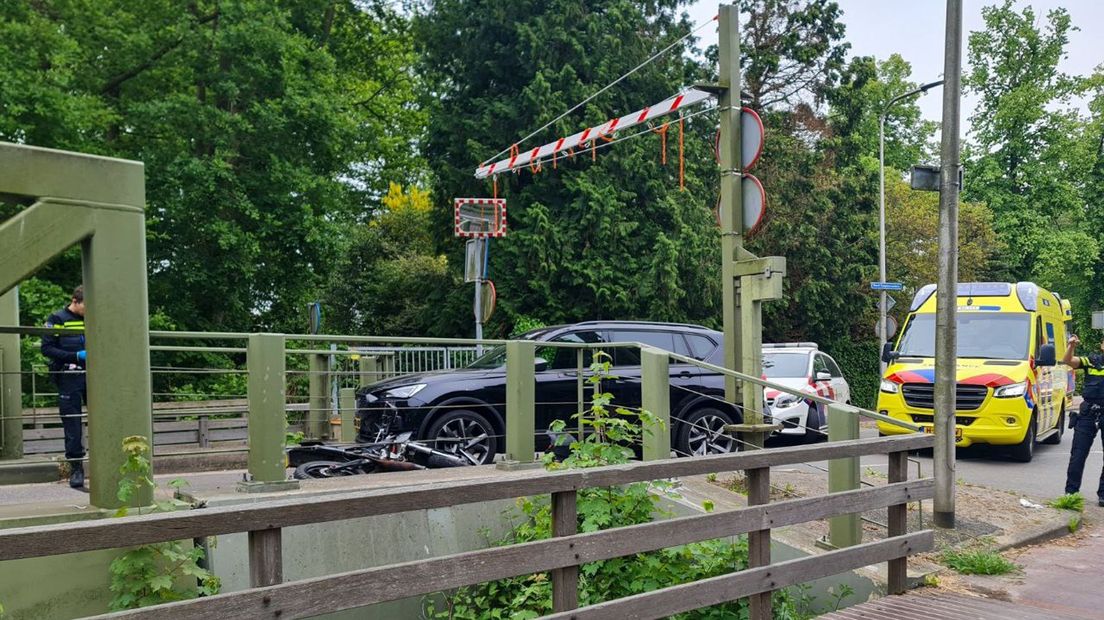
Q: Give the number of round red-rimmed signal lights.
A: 2